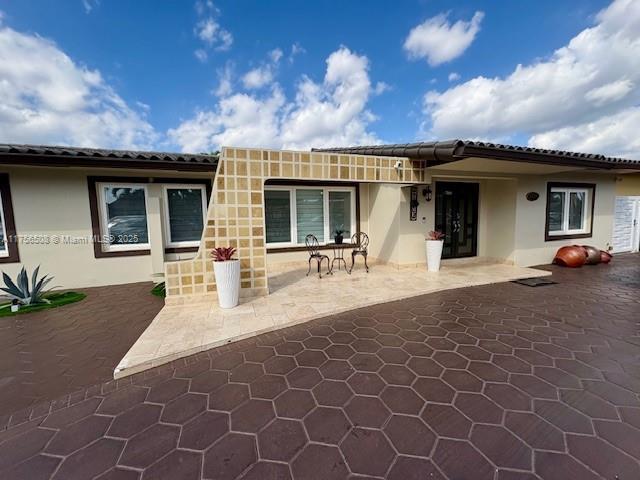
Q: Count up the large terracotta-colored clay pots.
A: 3